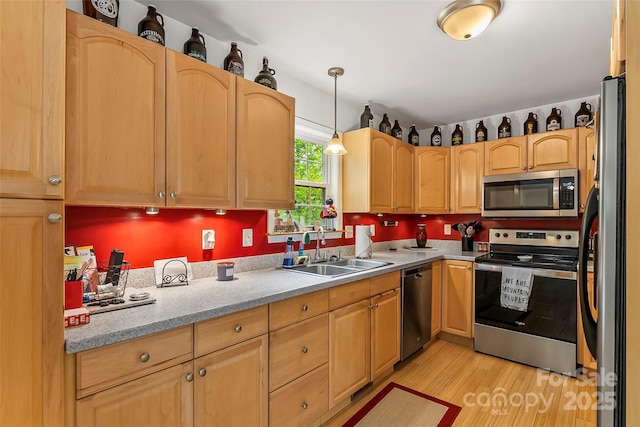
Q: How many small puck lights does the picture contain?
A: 4